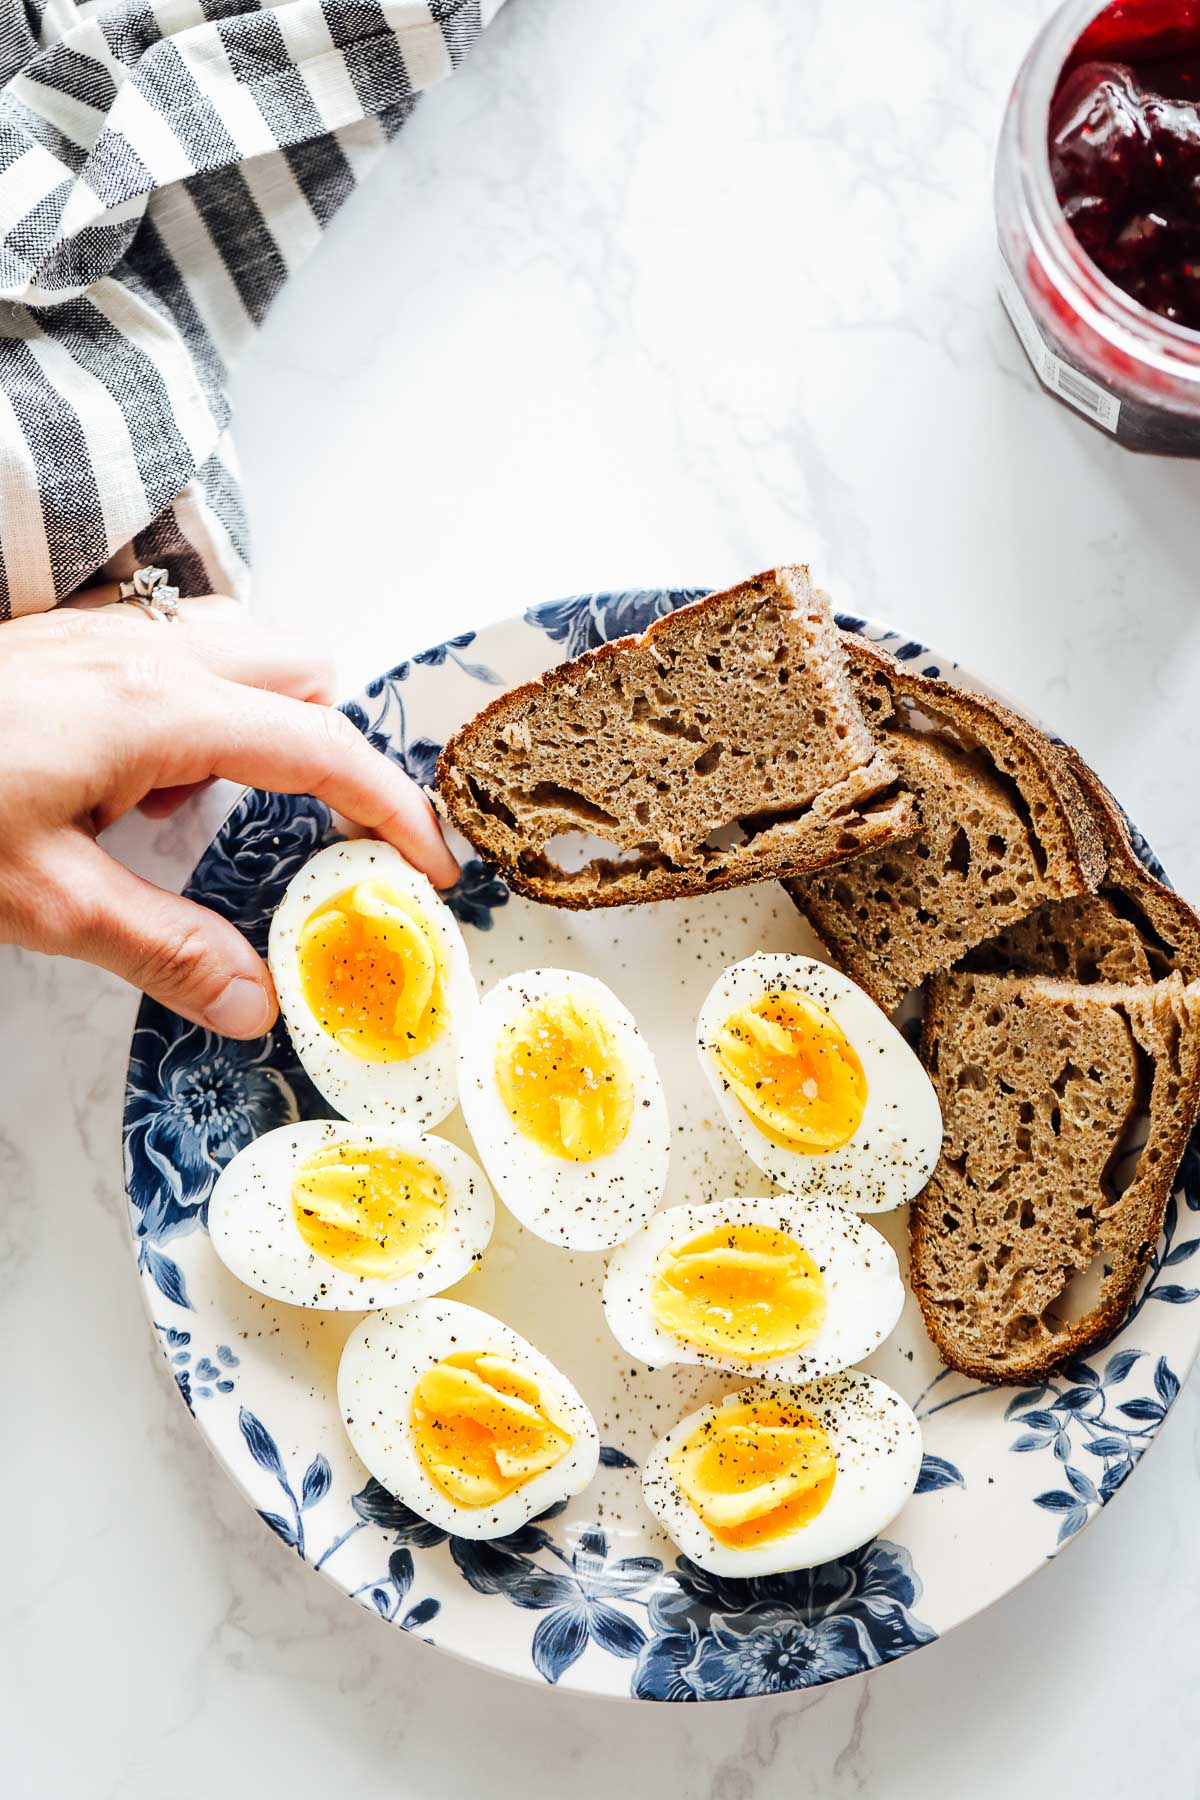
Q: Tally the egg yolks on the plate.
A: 7